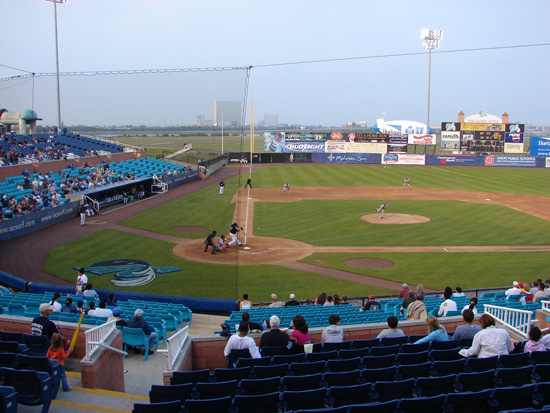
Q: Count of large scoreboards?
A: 1